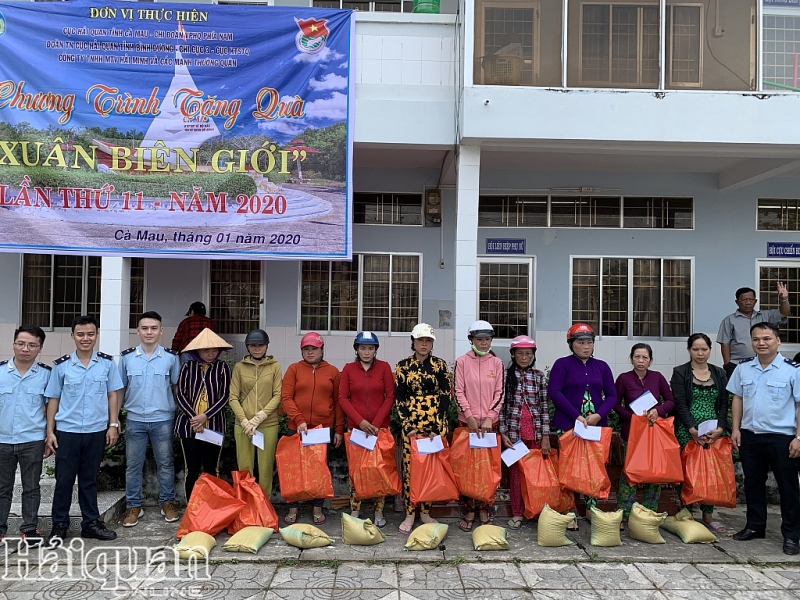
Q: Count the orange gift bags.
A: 10